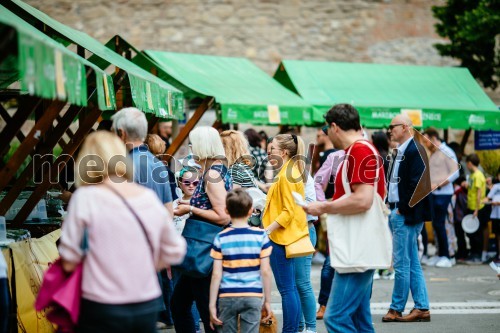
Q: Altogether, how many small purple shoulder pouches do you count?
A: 0